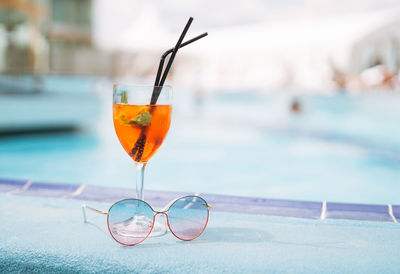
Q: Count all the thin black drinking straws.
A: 2